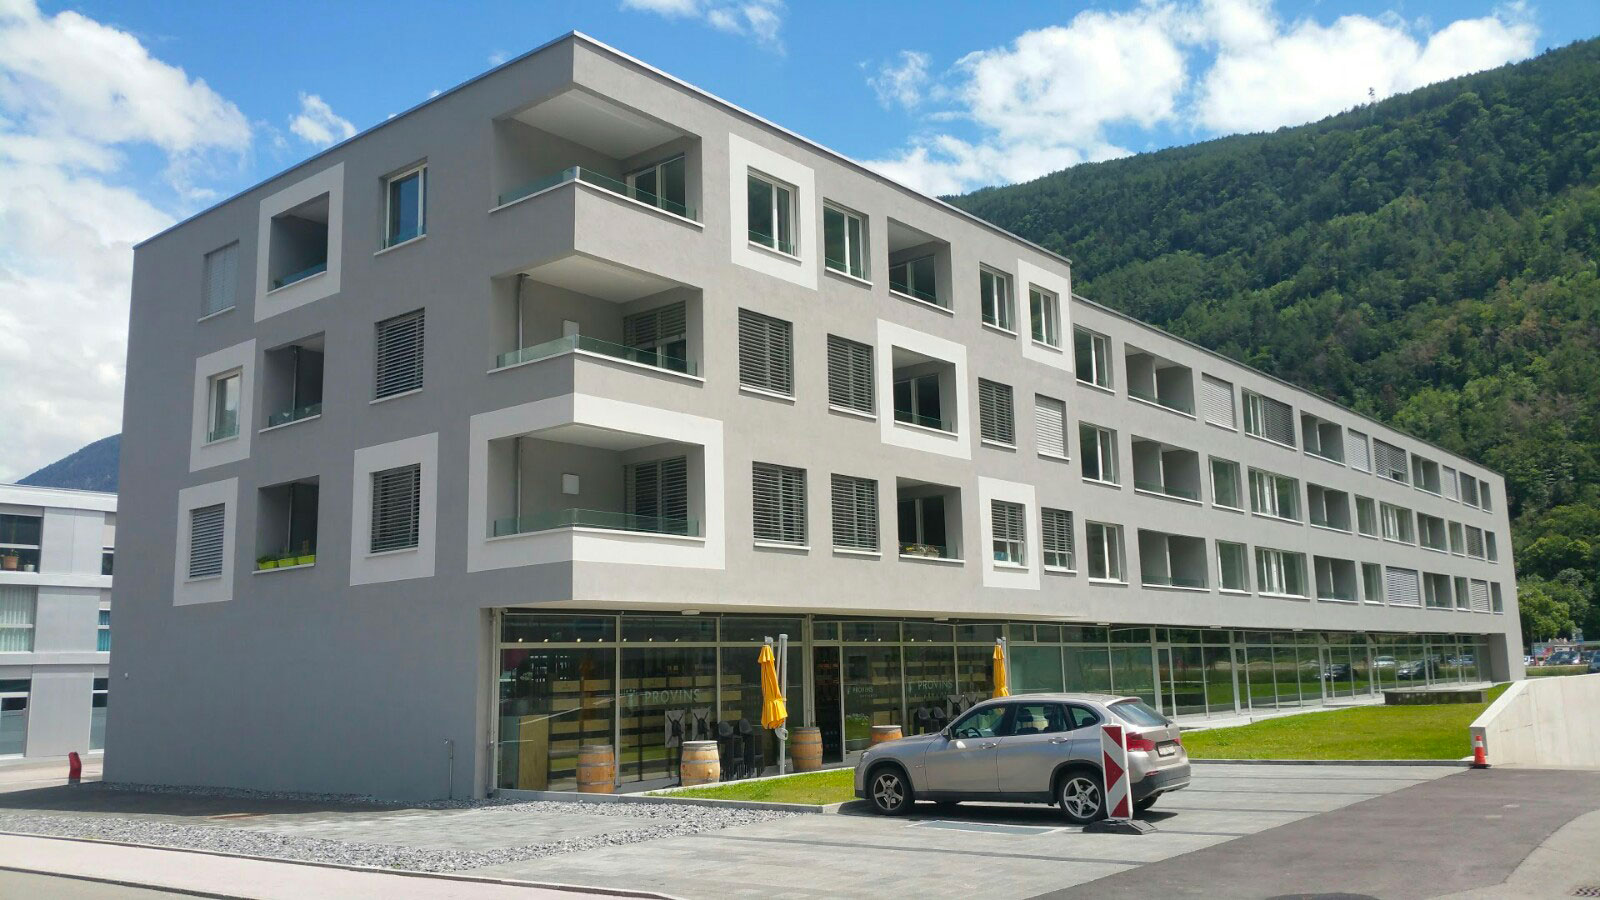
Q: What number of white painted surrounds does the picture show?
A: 9